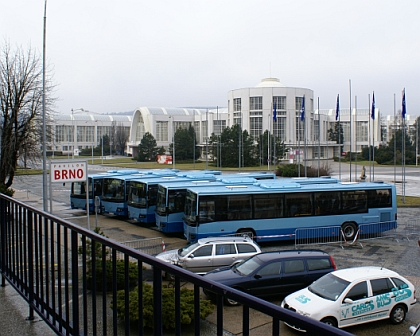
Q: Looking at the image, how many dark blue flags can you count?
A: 5